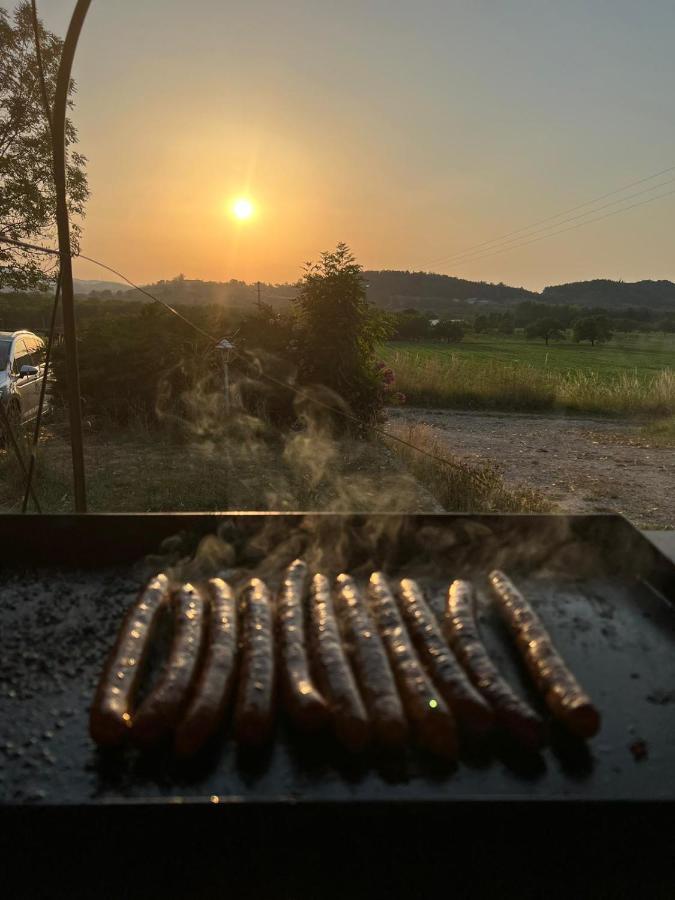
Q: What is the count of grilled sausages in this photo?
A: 11